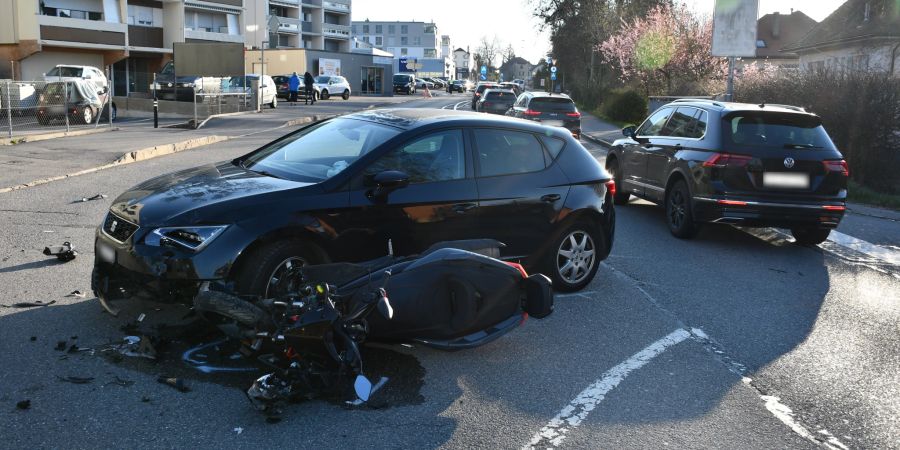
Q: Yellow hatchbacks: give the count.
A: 0